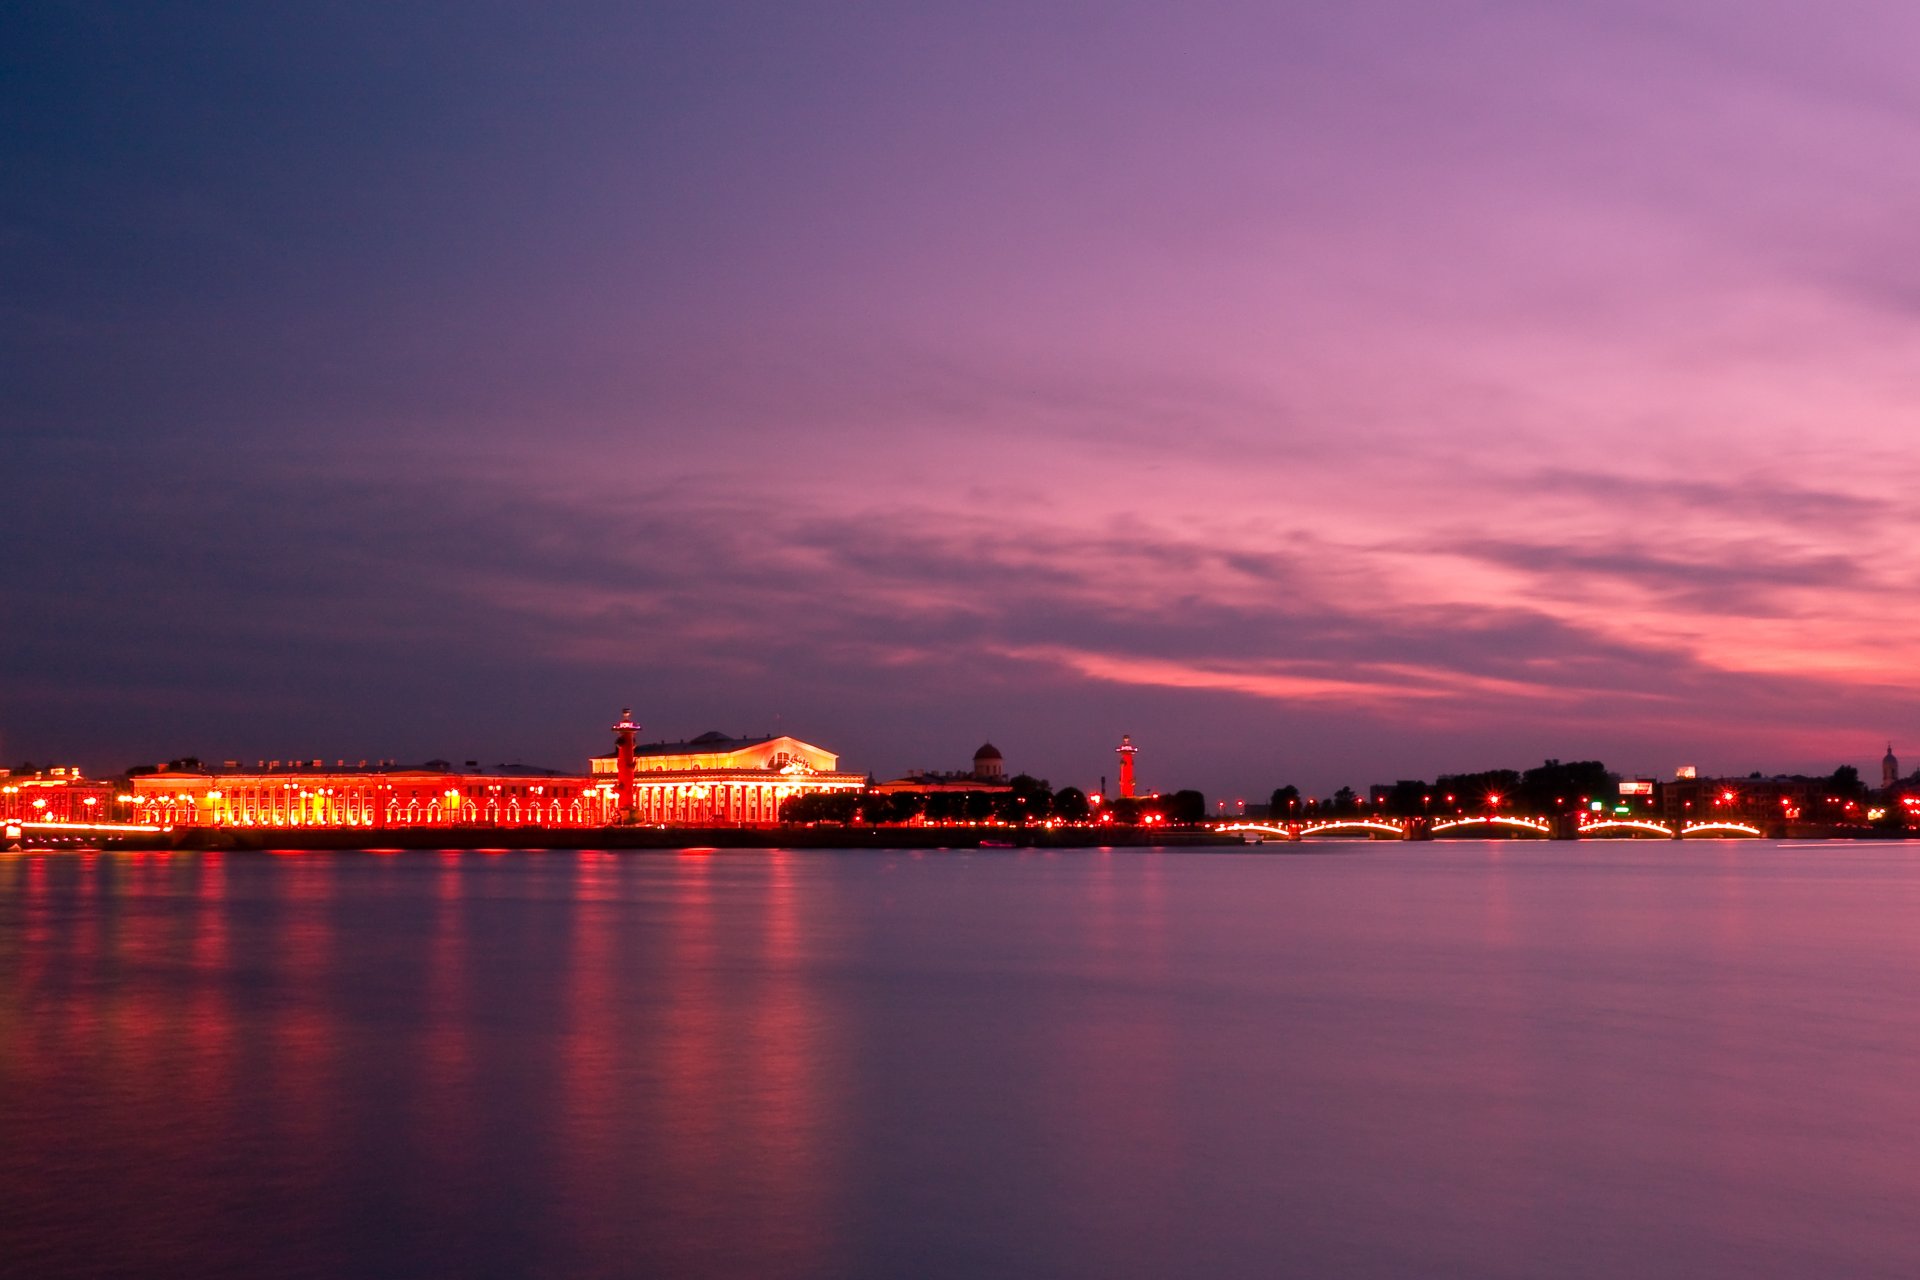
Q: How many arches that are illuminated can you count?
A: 5